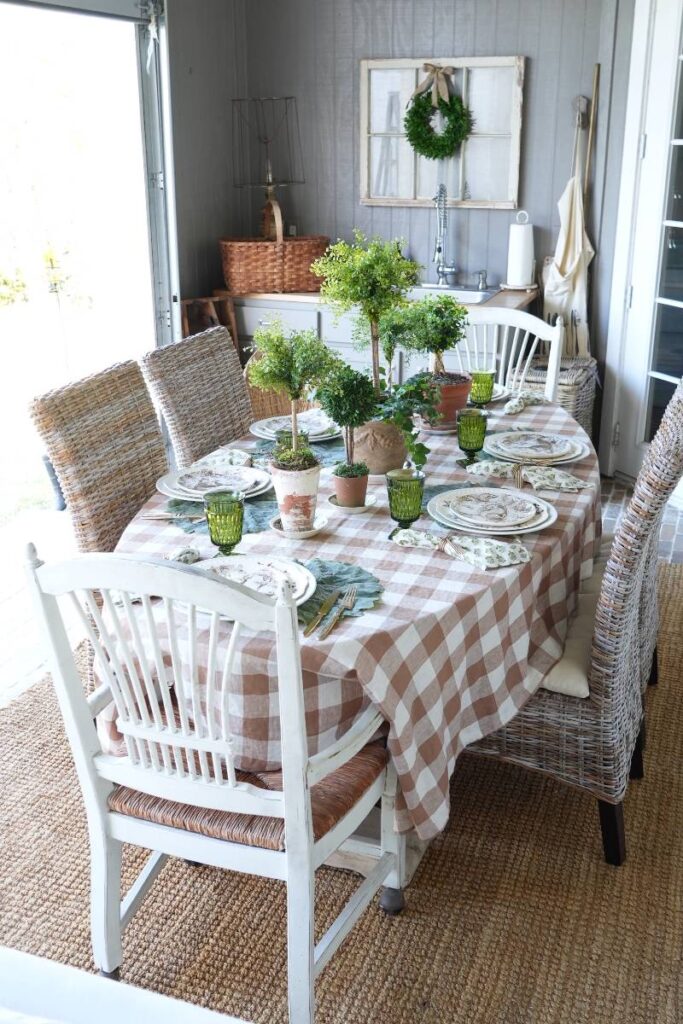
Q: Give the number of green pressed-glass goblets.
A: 5